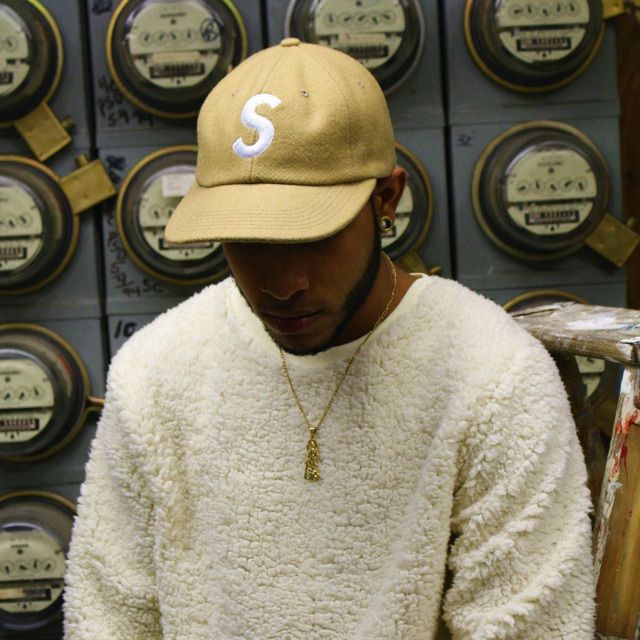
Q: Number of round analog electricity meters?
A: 11